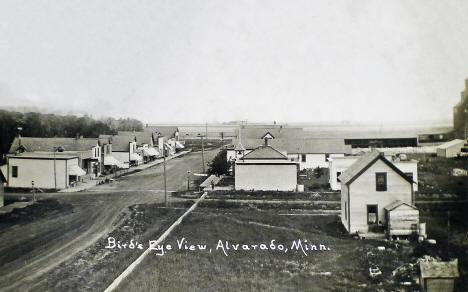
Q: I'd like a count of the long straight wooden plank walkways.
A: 1